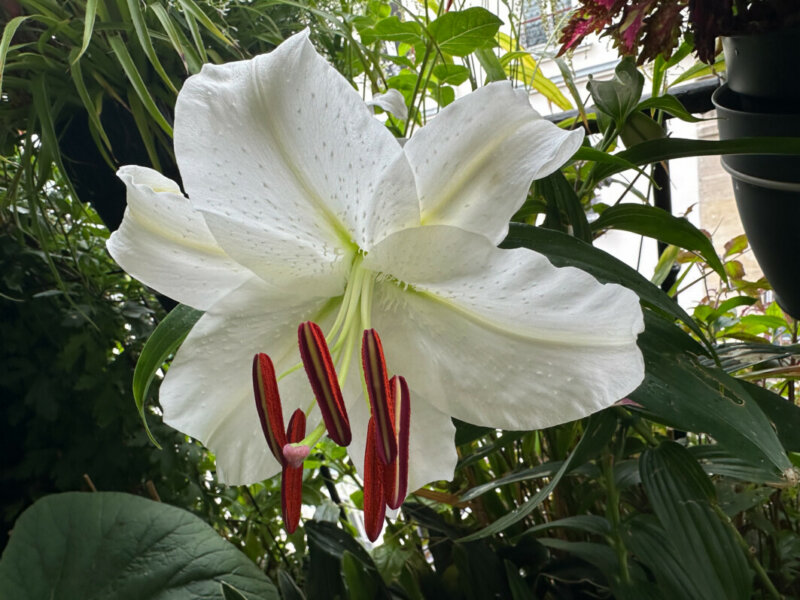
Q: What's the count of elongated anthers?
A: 6